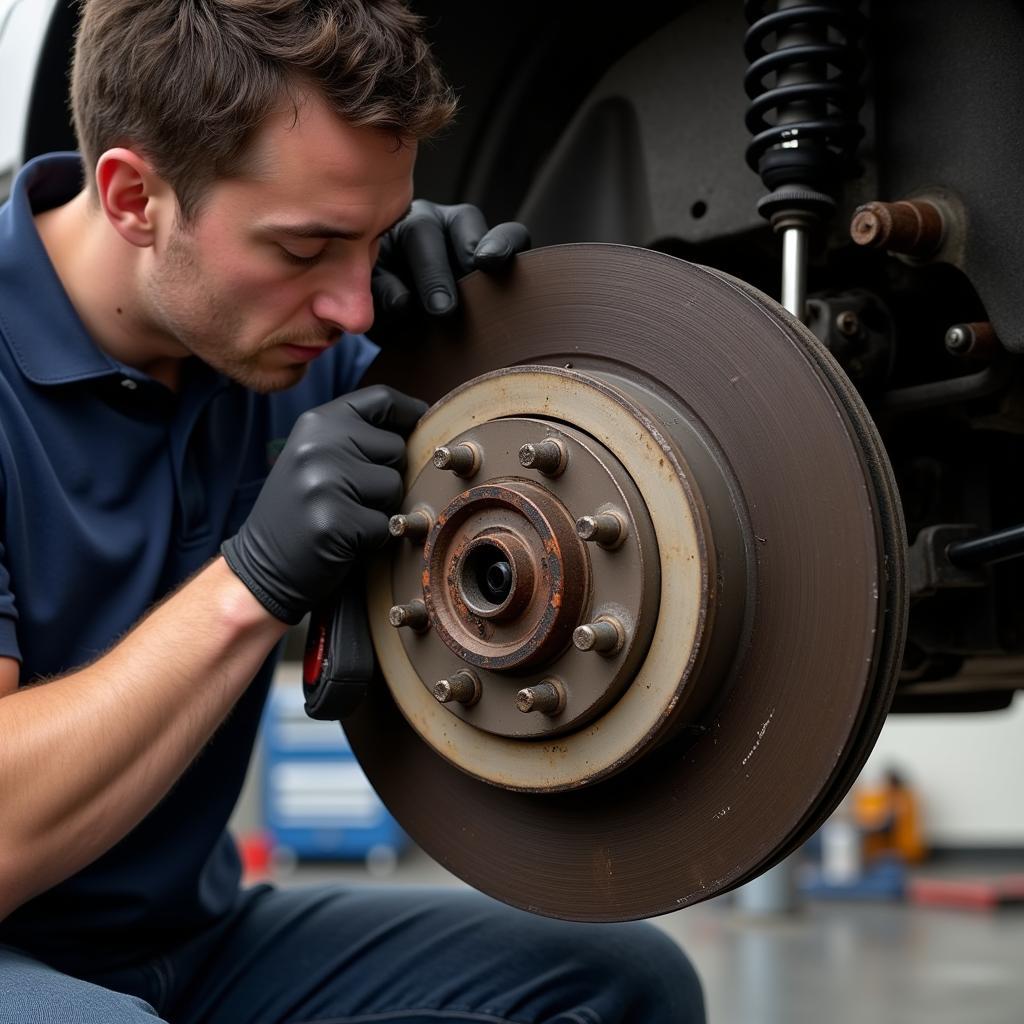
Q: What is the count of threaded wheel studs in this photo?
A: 8